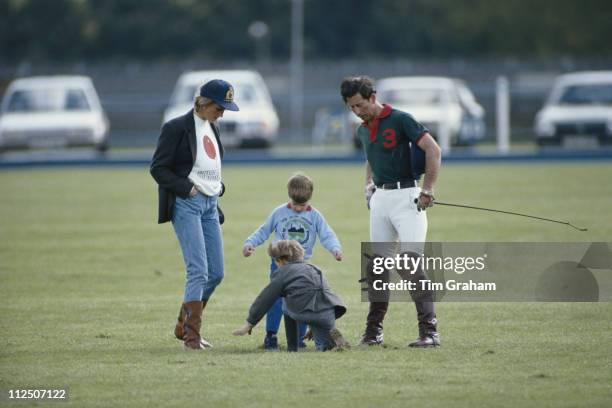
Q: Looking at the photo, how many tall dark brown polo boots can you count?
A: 2